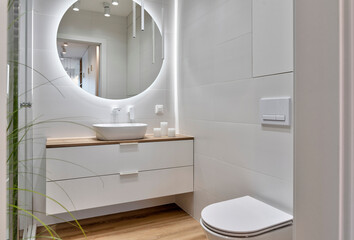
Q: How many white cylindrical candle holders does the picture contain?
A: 3